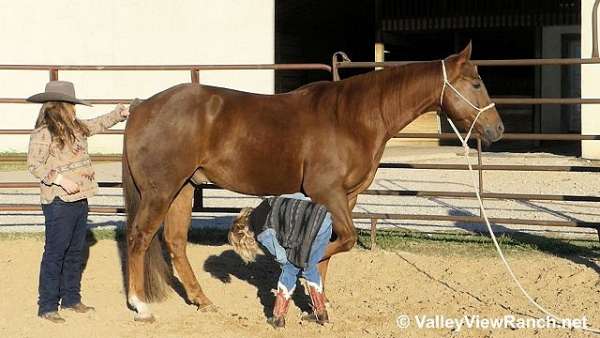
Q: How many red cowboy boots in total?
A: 2